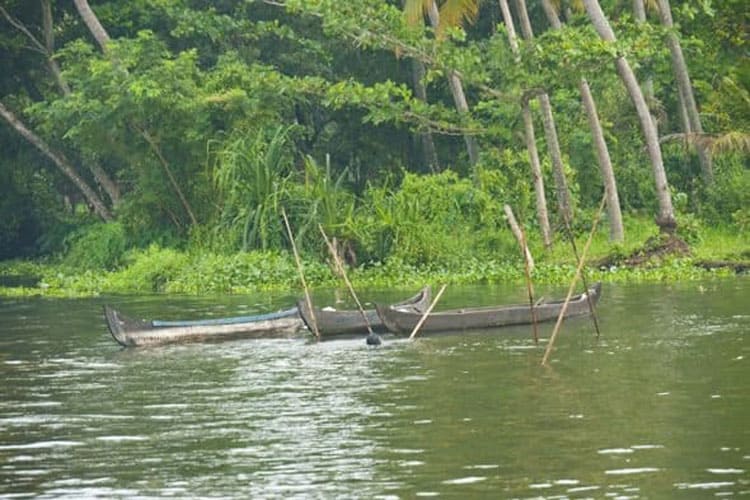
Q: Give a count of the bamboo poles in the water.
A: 6